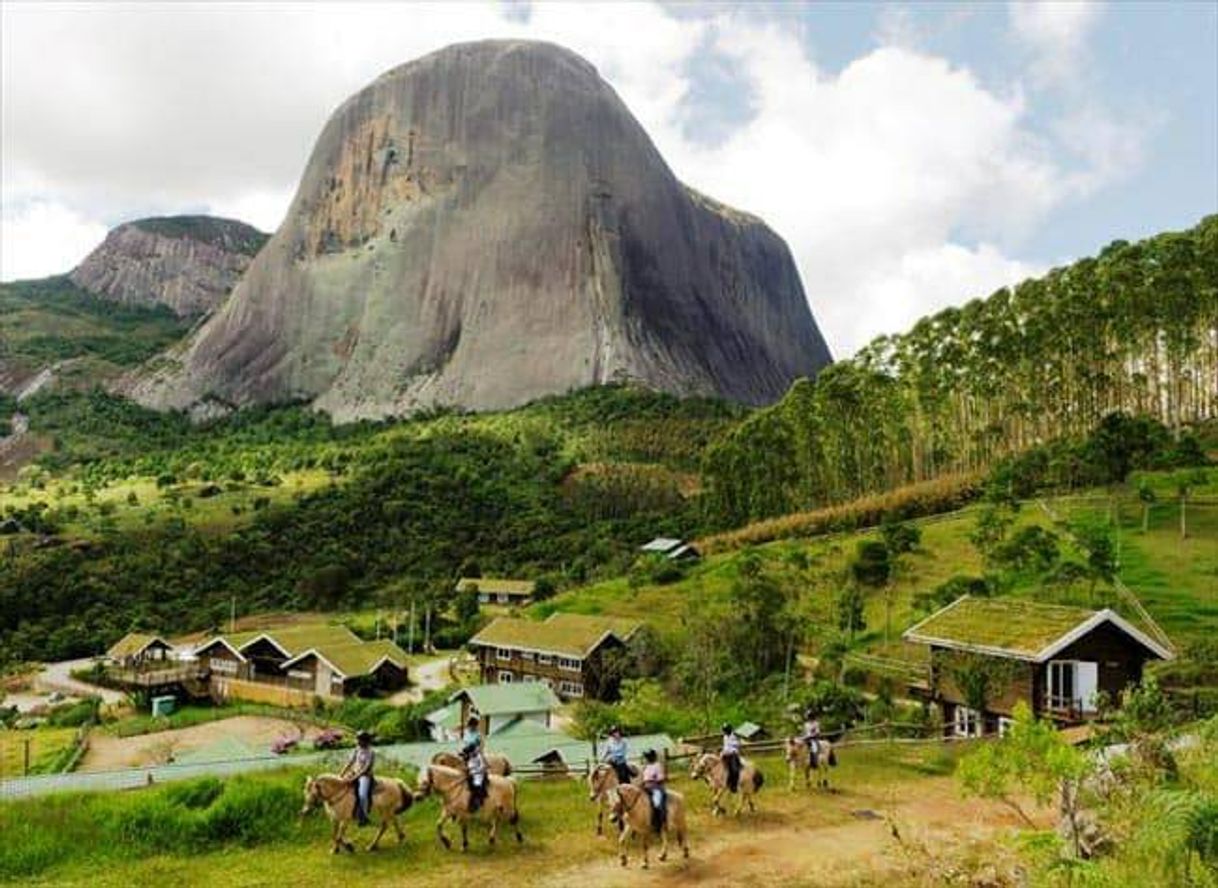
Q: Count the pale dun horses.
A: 7